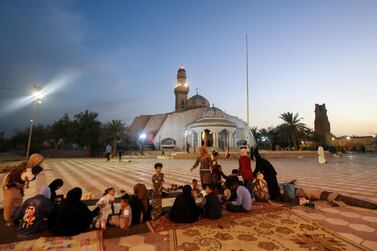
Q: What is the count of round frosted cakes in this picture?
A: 0